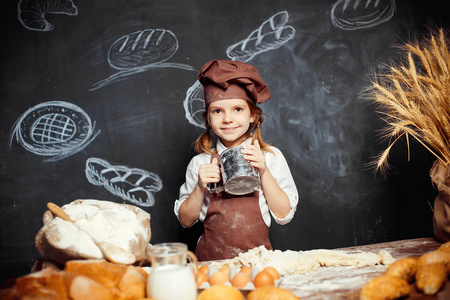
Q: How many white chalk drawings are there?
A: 7